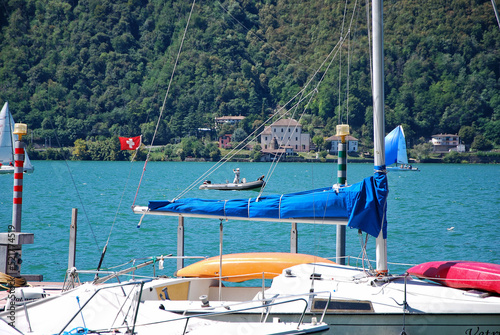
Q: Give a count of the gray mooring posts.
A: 3